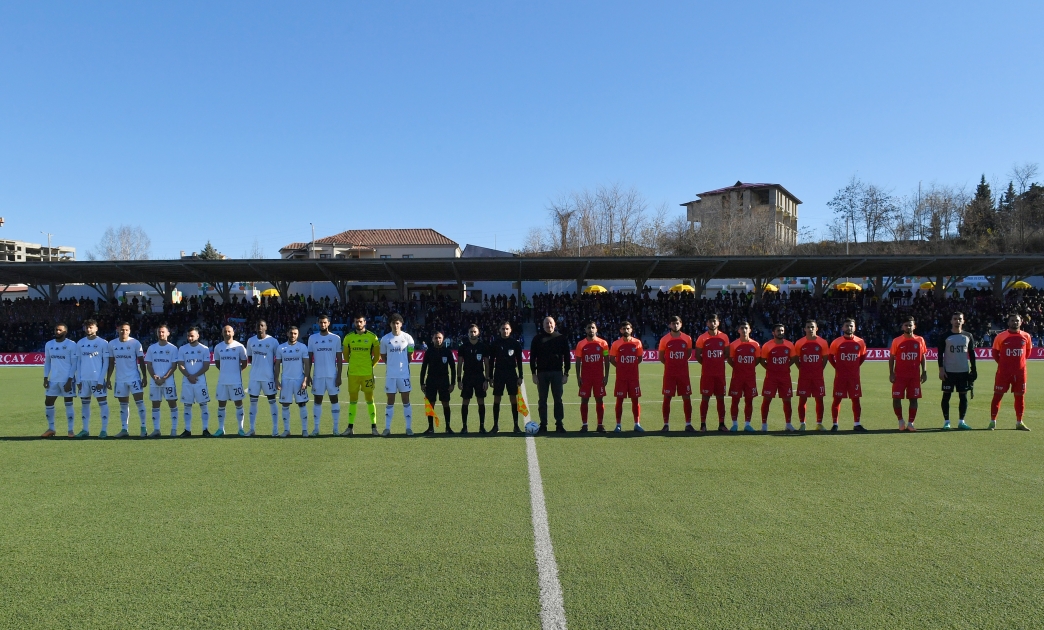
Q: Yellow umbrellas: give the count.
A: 7